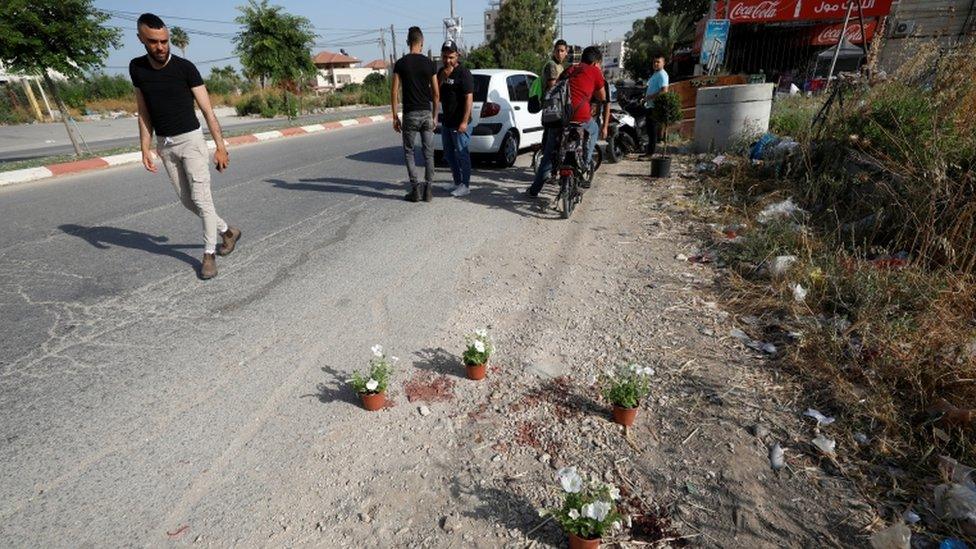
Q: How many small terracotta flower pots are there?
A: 4